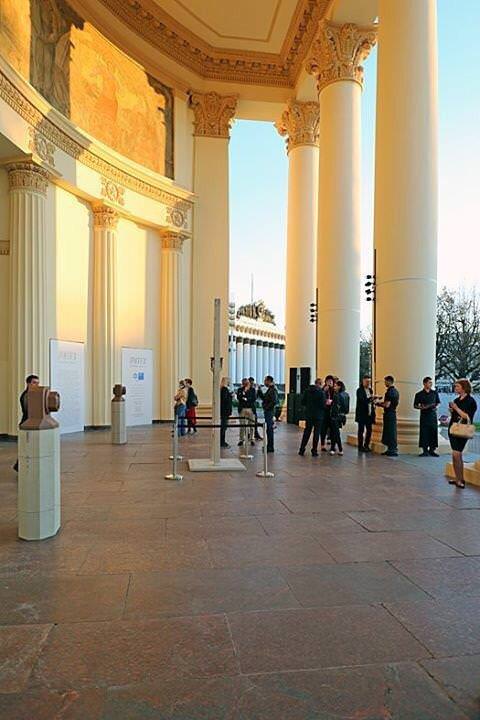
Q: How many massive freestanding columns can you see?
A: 3